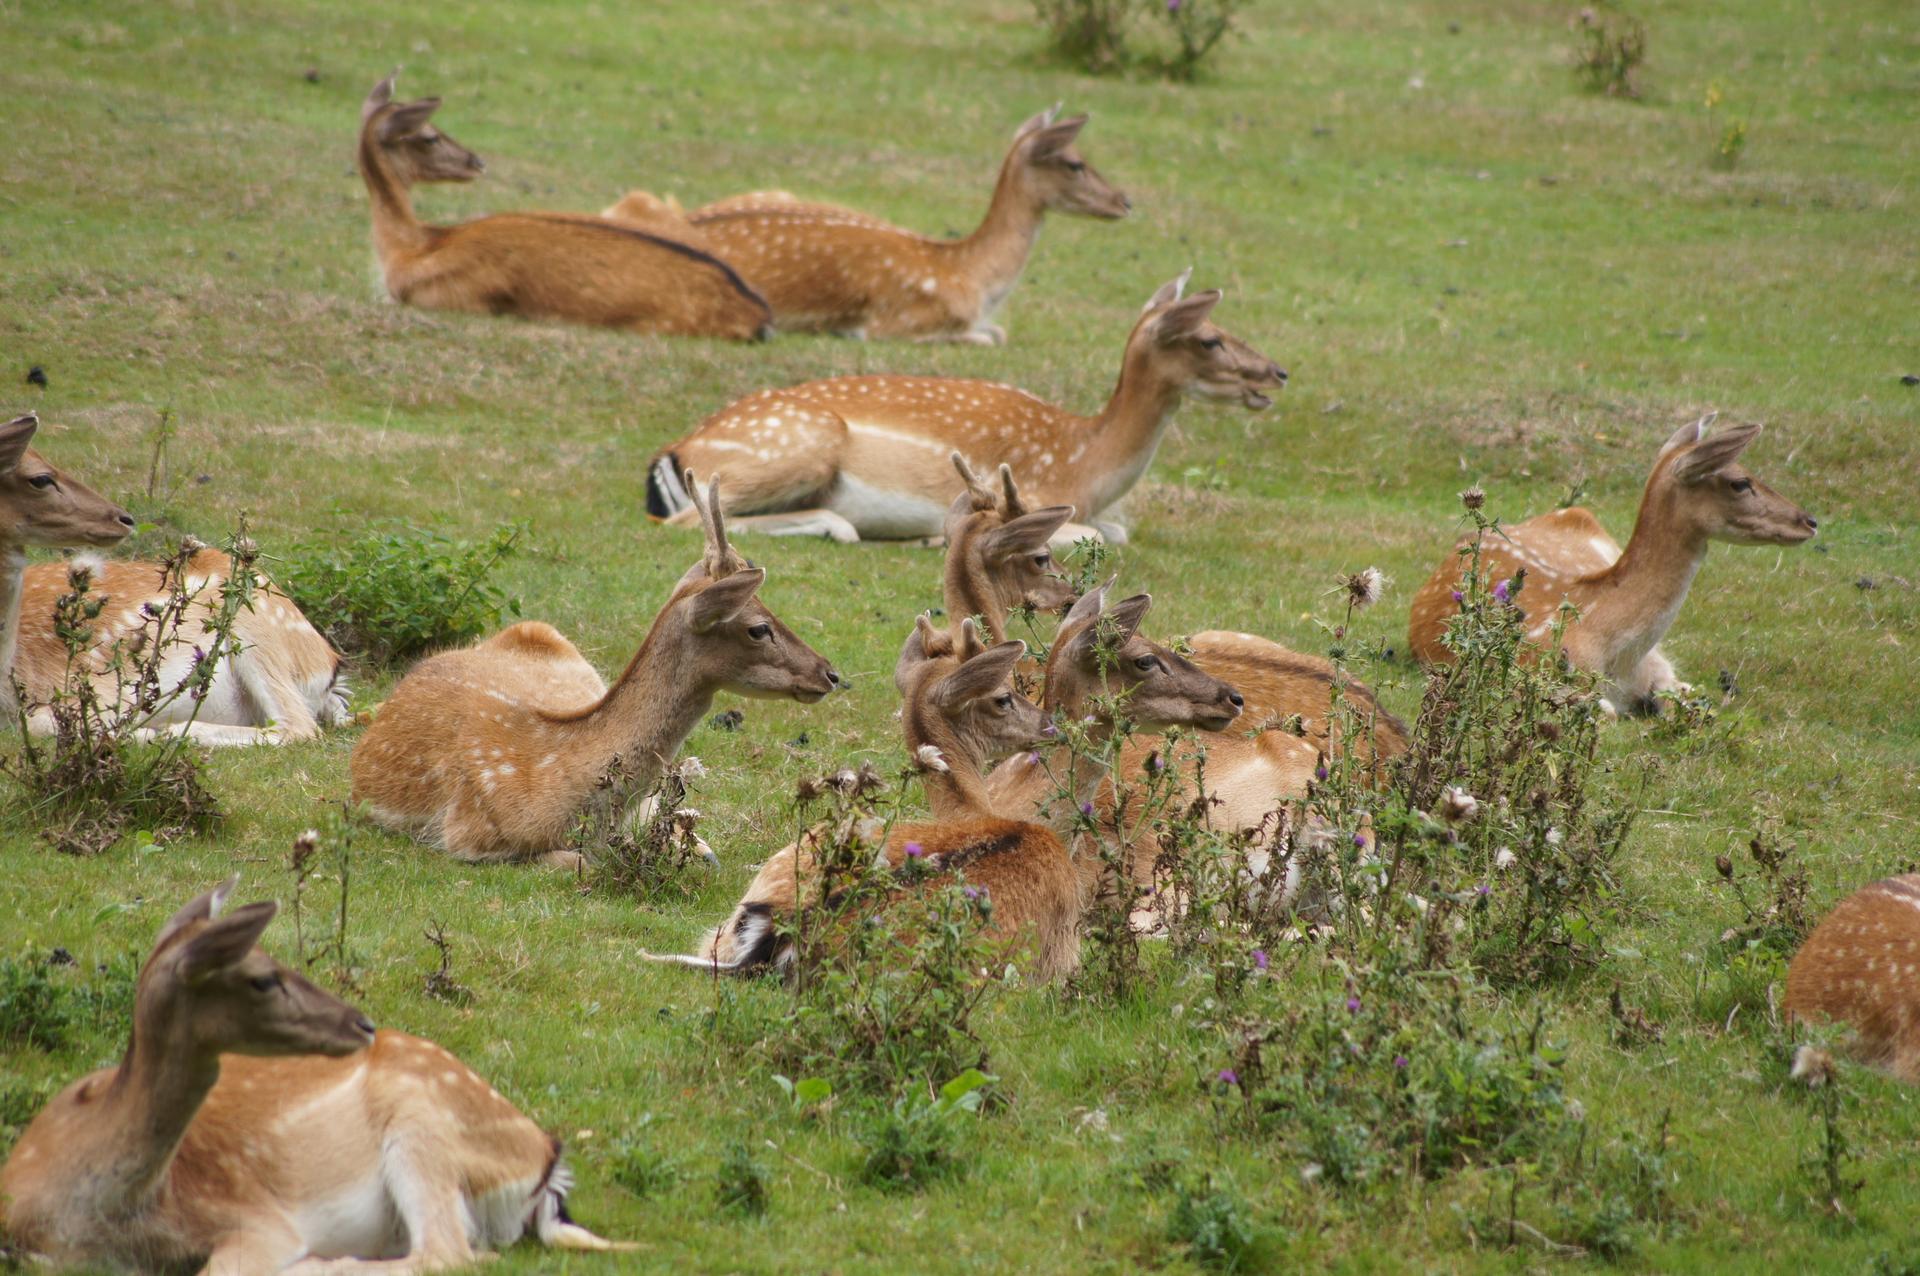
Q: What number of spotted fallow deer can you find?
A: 11